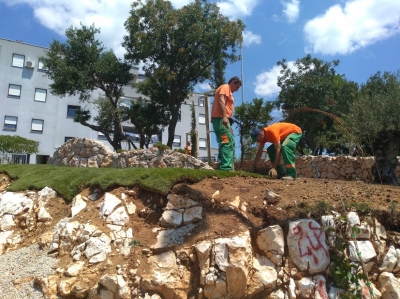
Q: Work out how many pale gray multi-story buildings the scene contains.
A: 1